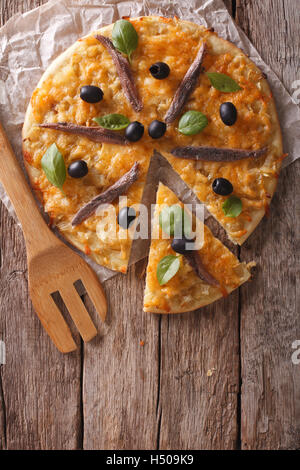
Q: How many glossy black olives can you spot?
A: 9